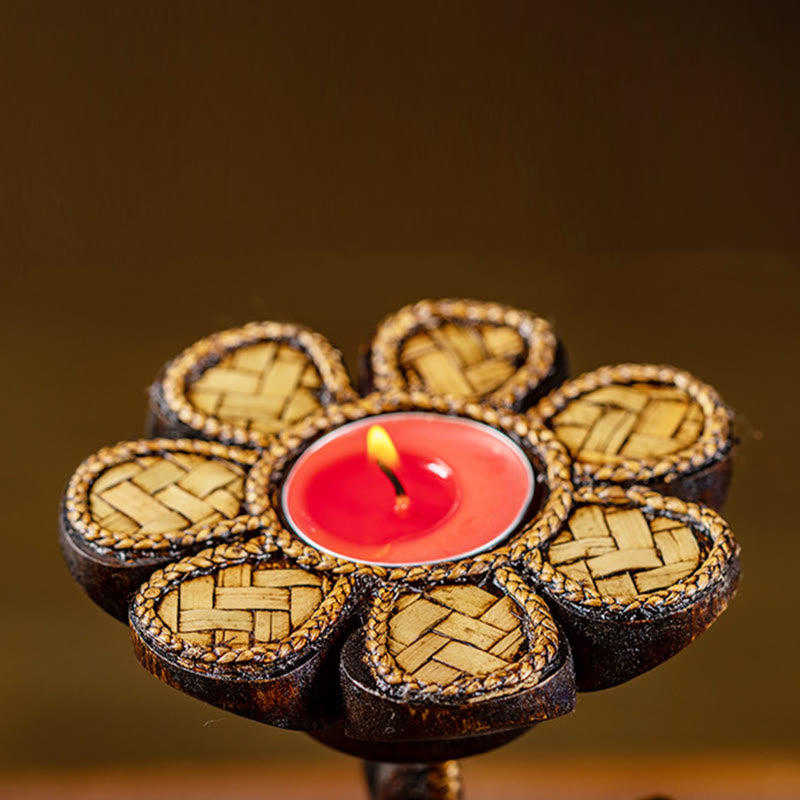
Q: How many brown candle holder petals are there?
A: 7